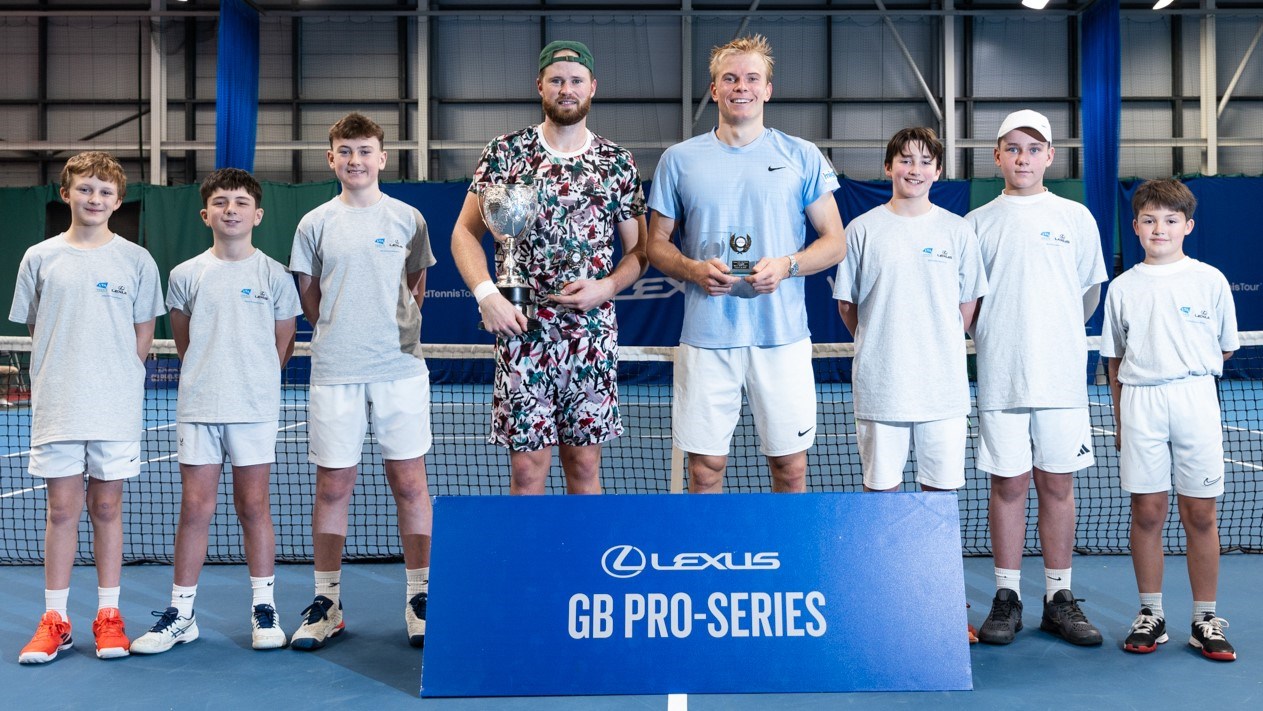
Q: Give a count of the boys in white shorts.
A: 6